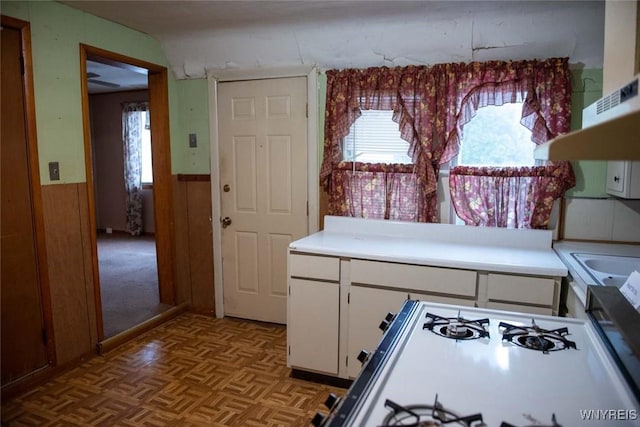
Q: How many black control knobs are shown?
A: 5